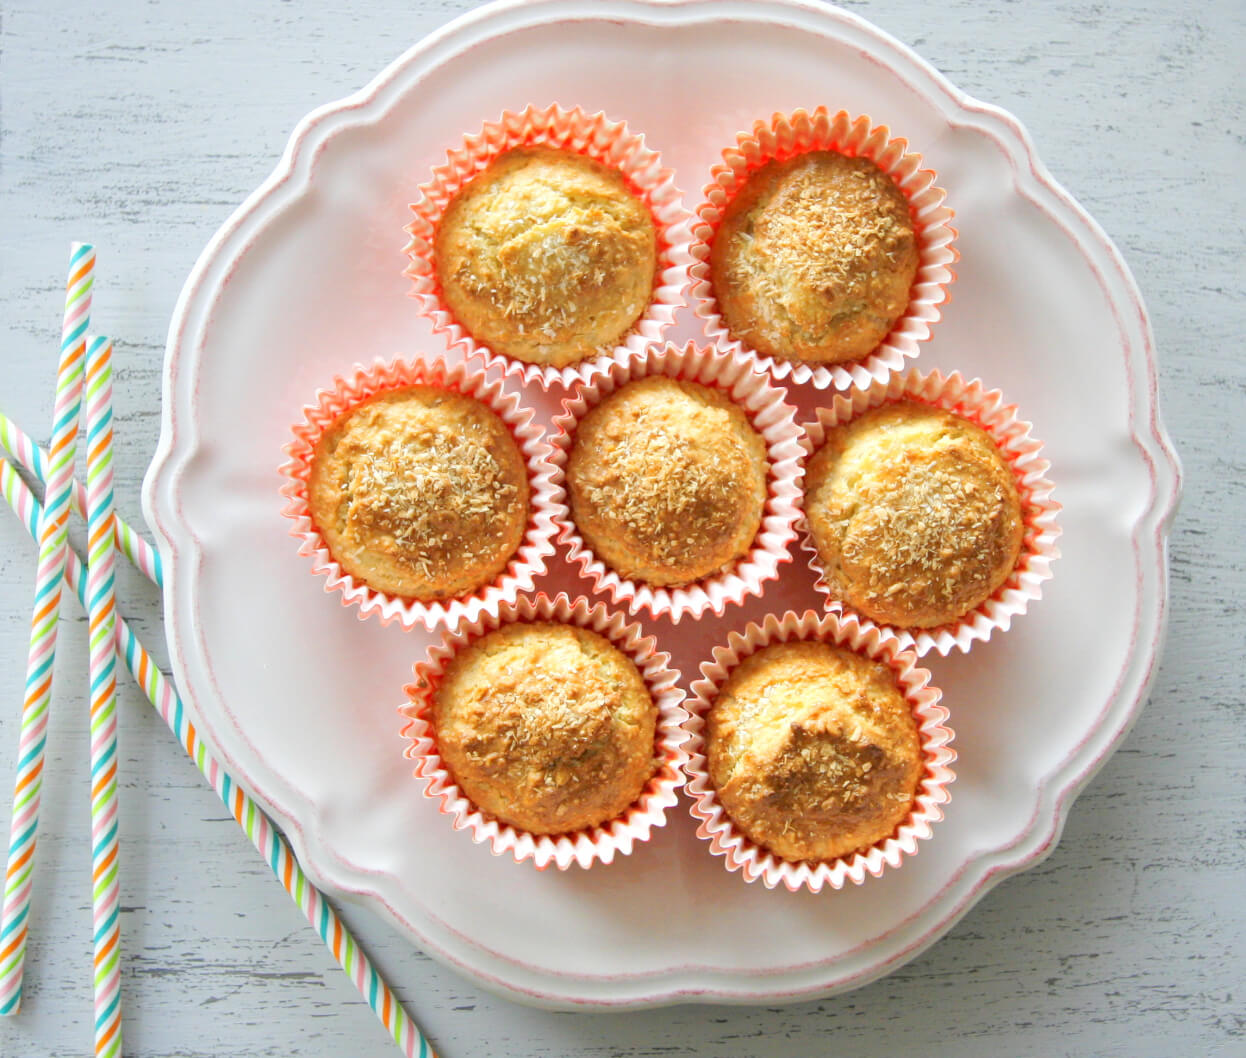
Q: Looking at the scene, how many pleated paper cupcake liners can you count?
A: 7